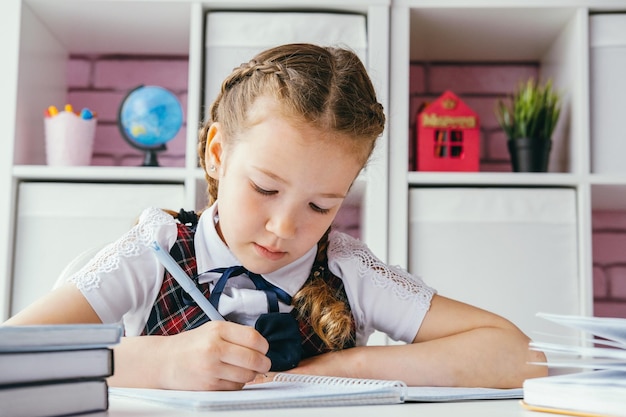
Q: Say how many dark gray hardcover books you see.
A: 2